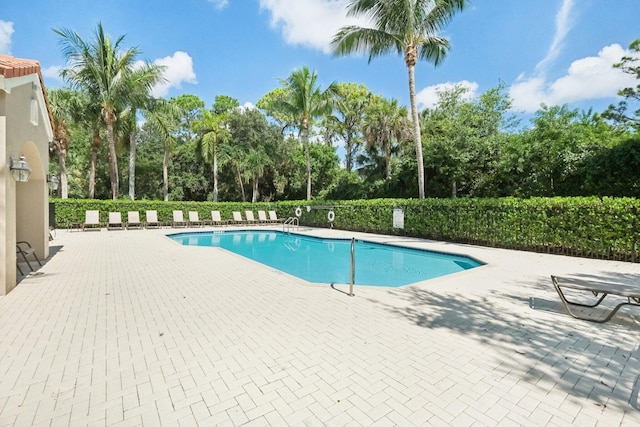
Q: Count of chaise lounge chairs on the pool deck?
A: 12